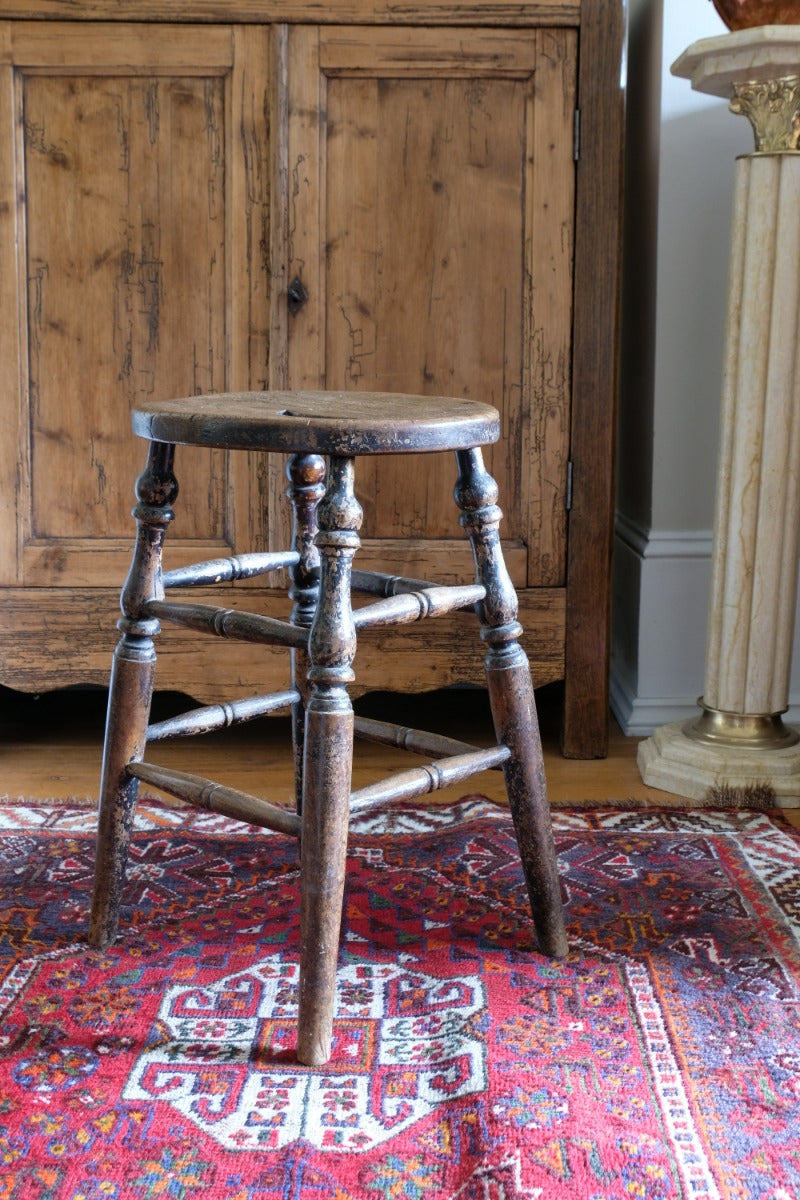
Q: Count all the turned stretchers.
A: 8